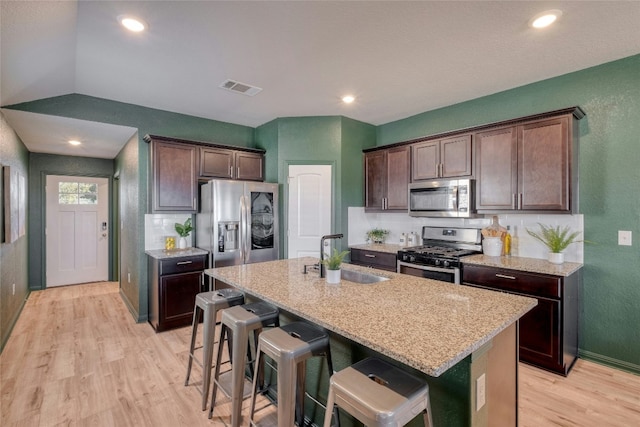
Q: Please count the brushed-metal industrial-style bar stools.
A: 4